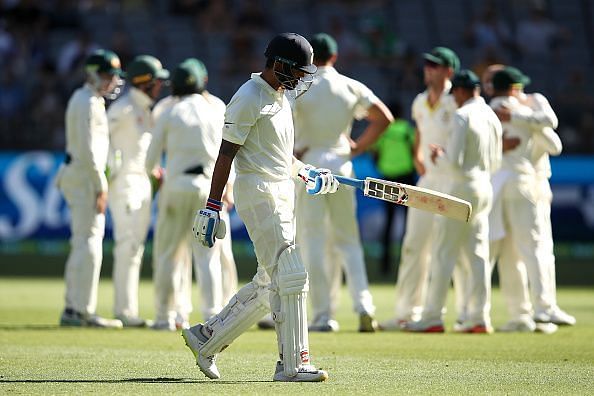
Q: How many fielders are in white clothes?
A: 9